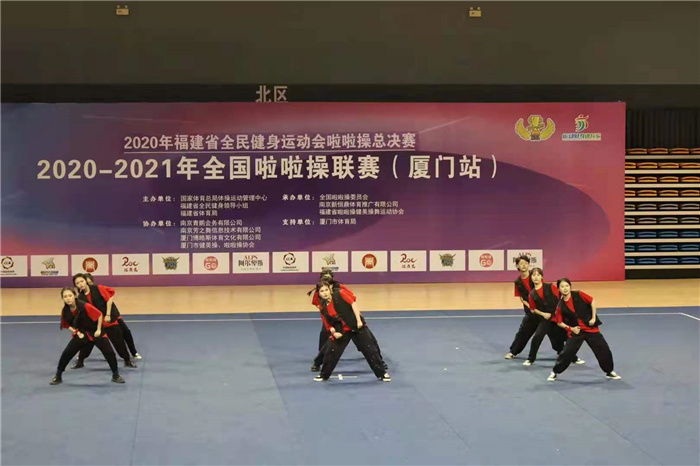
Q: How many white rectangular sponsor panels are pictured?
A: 14